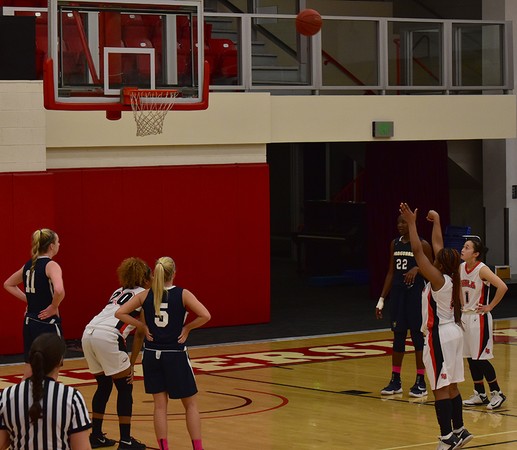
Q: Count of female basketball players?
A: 6